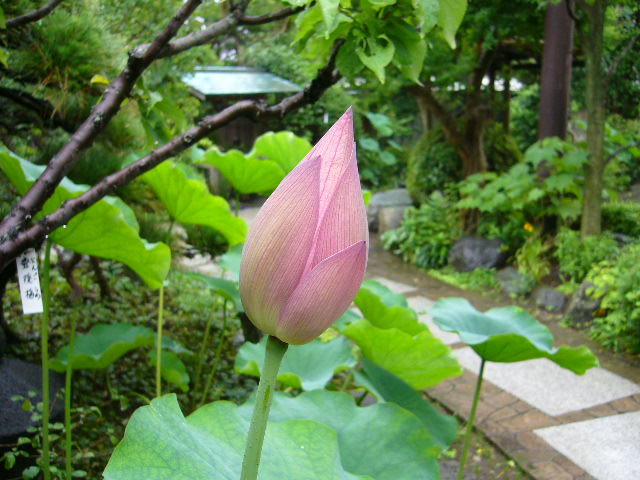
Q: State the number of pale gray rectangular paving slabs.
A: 4